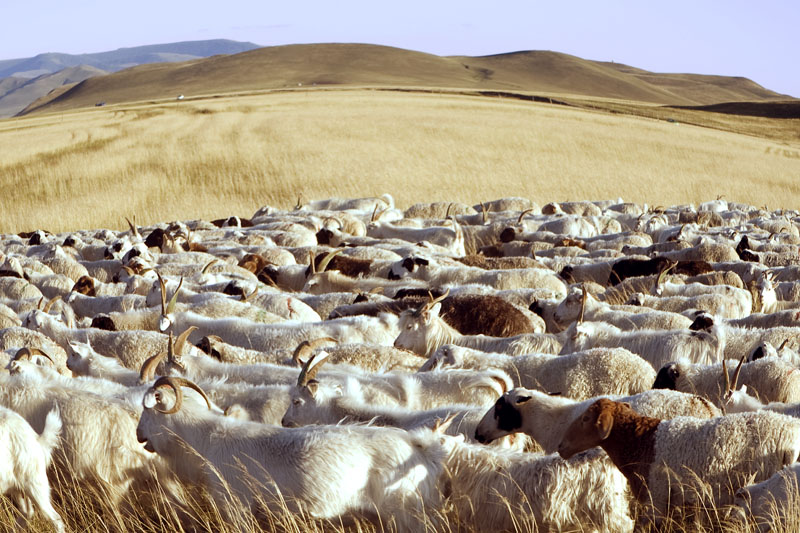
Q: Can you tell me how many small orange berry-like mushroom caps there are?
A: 0